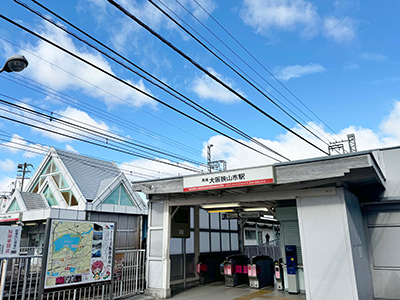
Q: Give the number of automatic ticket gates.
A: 4